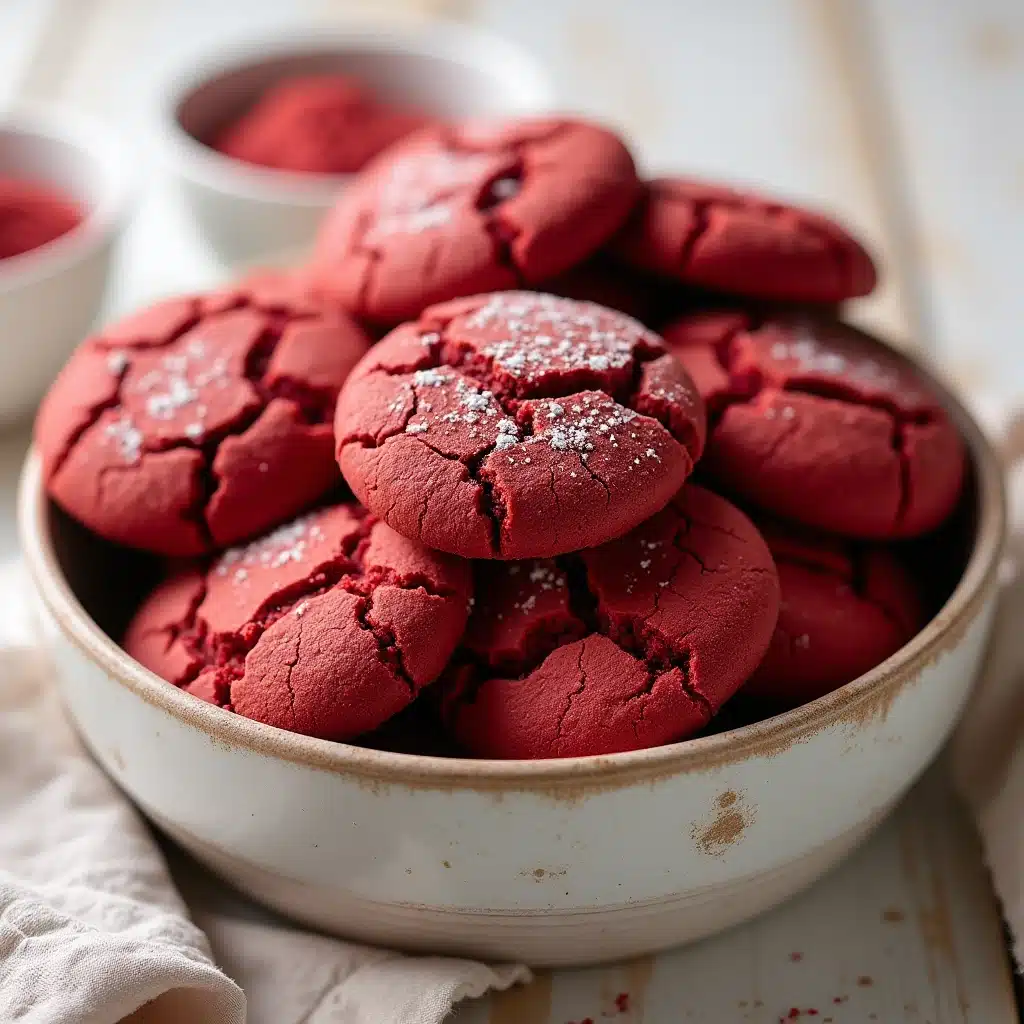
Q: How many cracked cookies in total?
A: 8